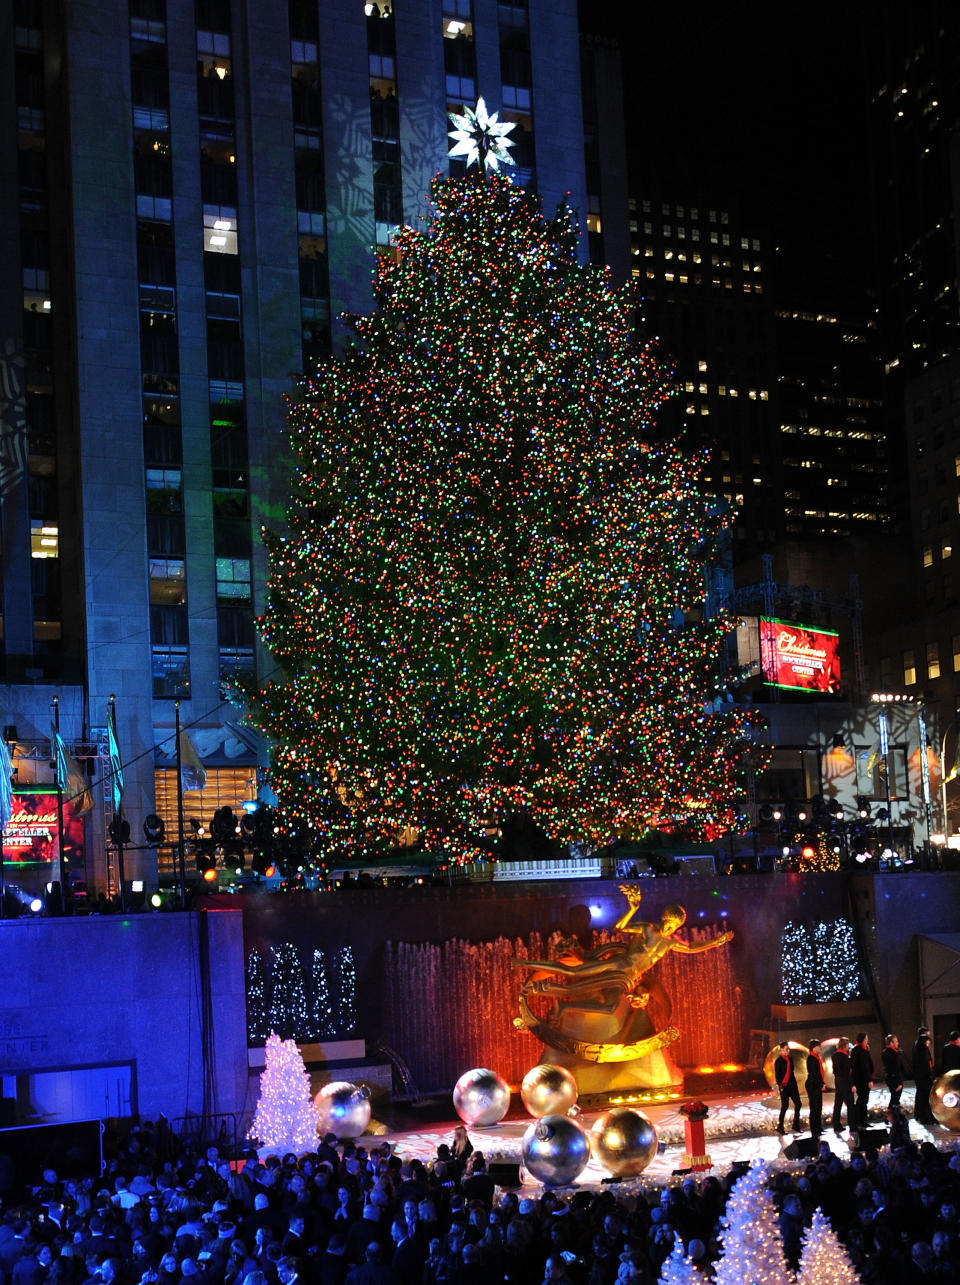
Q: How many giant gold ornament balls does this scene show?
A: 4